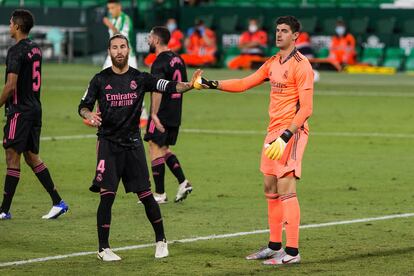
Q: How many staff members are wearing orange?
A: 5